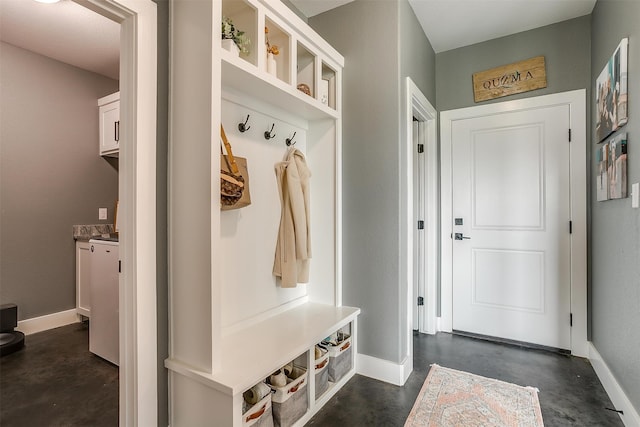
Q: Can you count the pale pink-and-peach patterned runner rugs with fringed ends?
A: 1